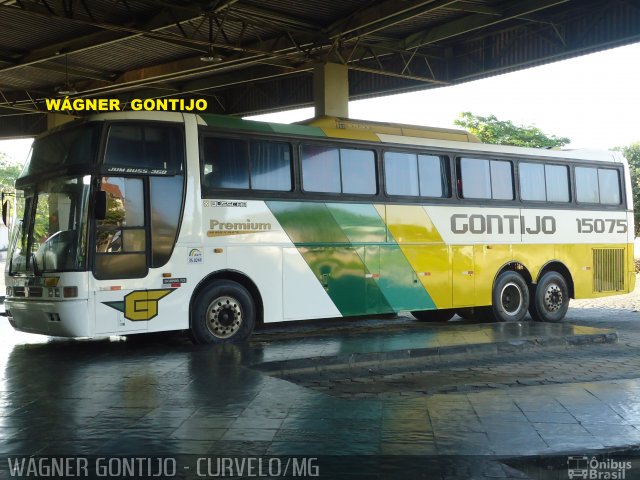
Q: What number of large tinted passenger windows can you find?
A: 6